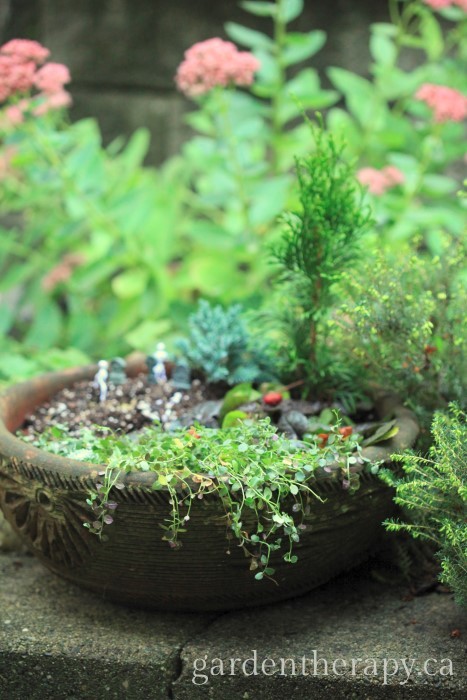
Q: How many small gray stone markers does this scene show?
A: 3